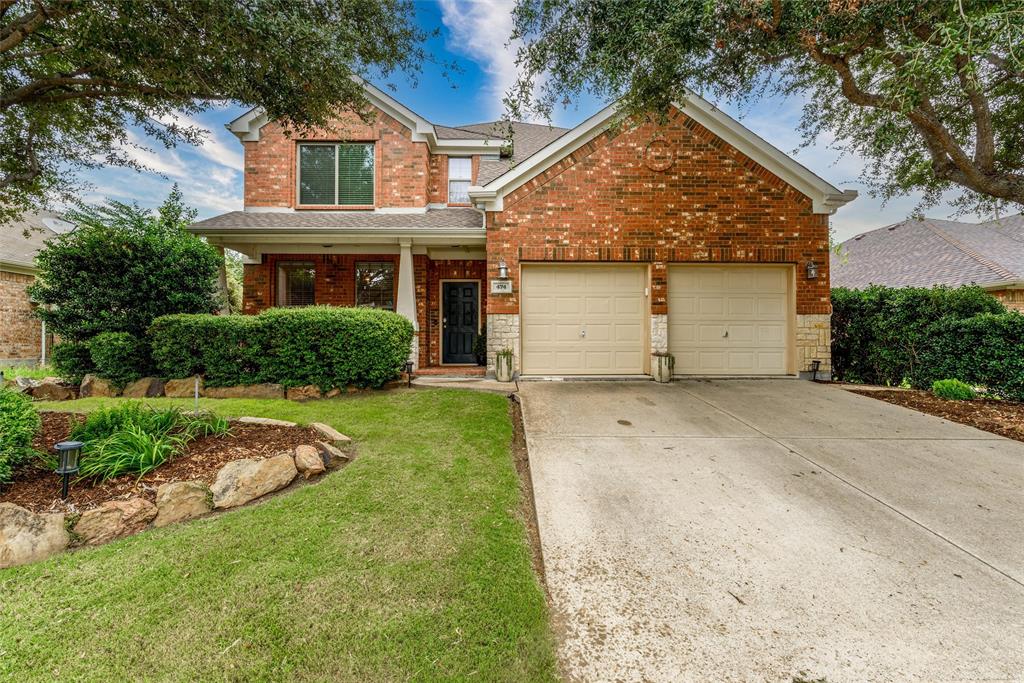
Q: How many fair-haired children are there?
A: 0